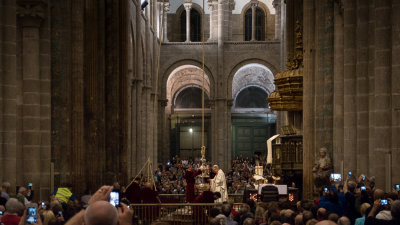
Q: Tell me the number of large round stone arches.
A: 2